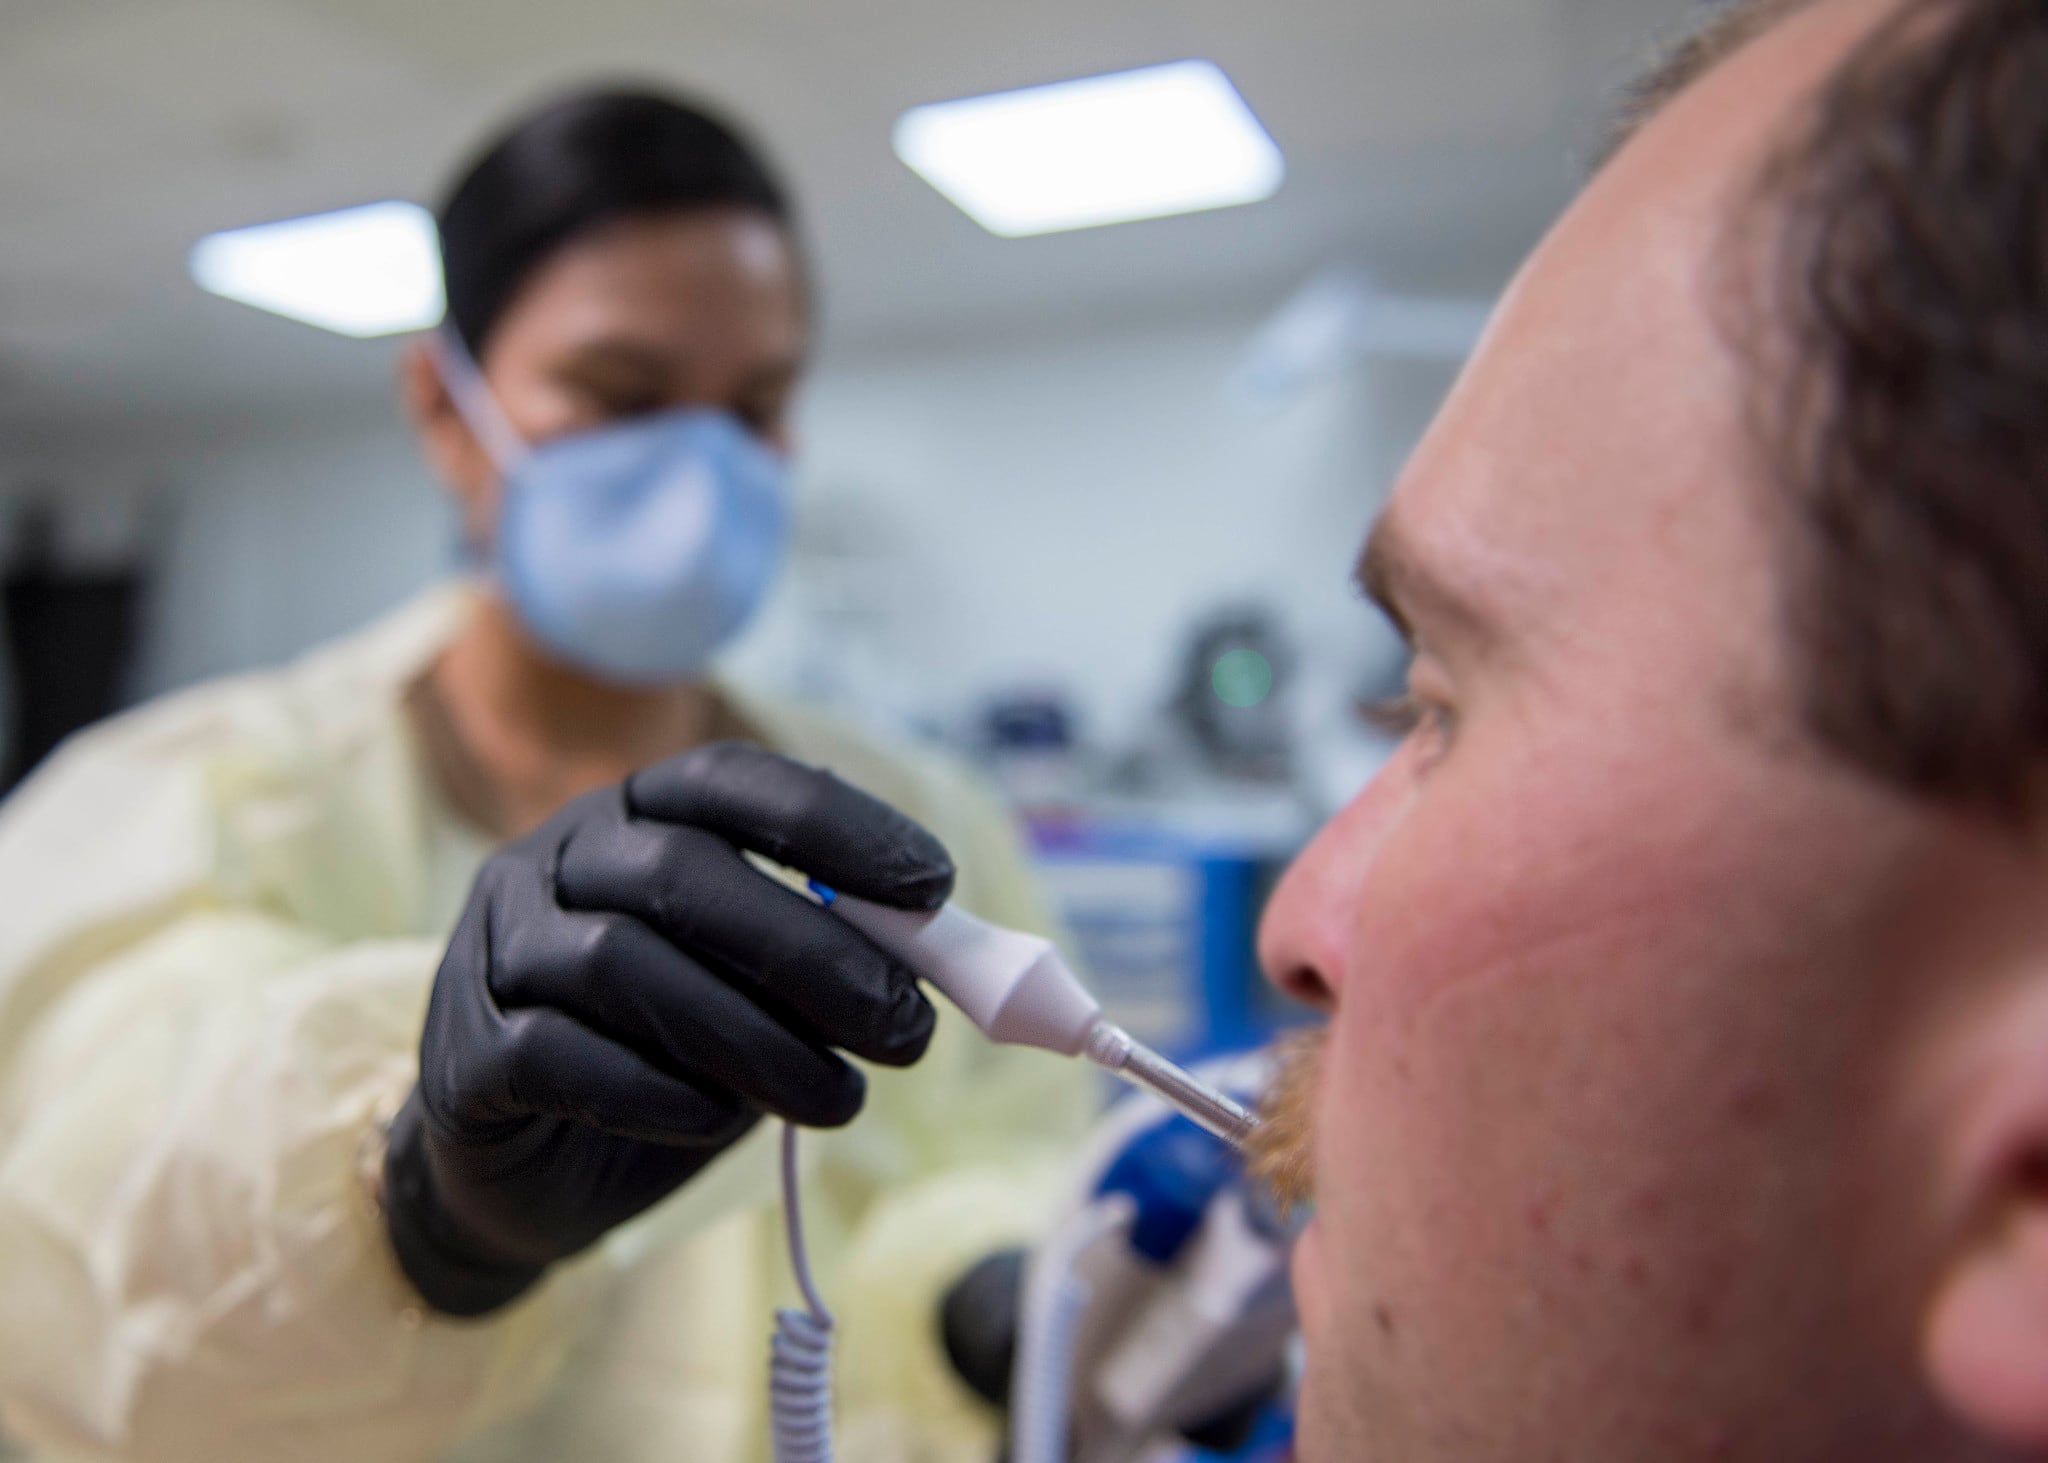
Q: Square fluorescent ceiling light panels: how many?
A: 2